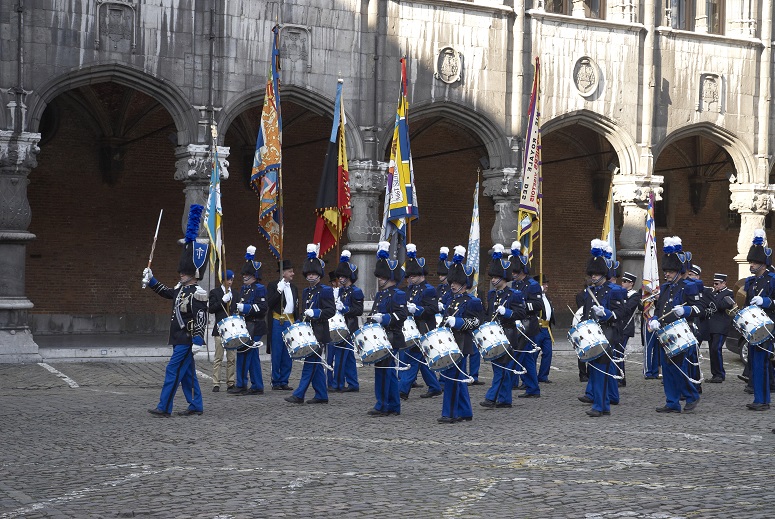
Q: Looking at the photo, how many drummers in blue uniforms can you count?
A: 14